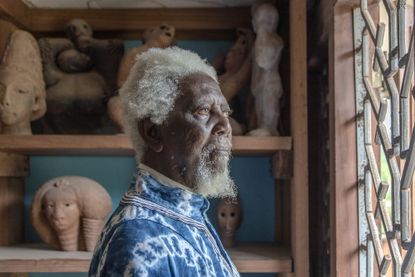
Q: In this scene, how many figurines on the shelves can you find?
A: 7